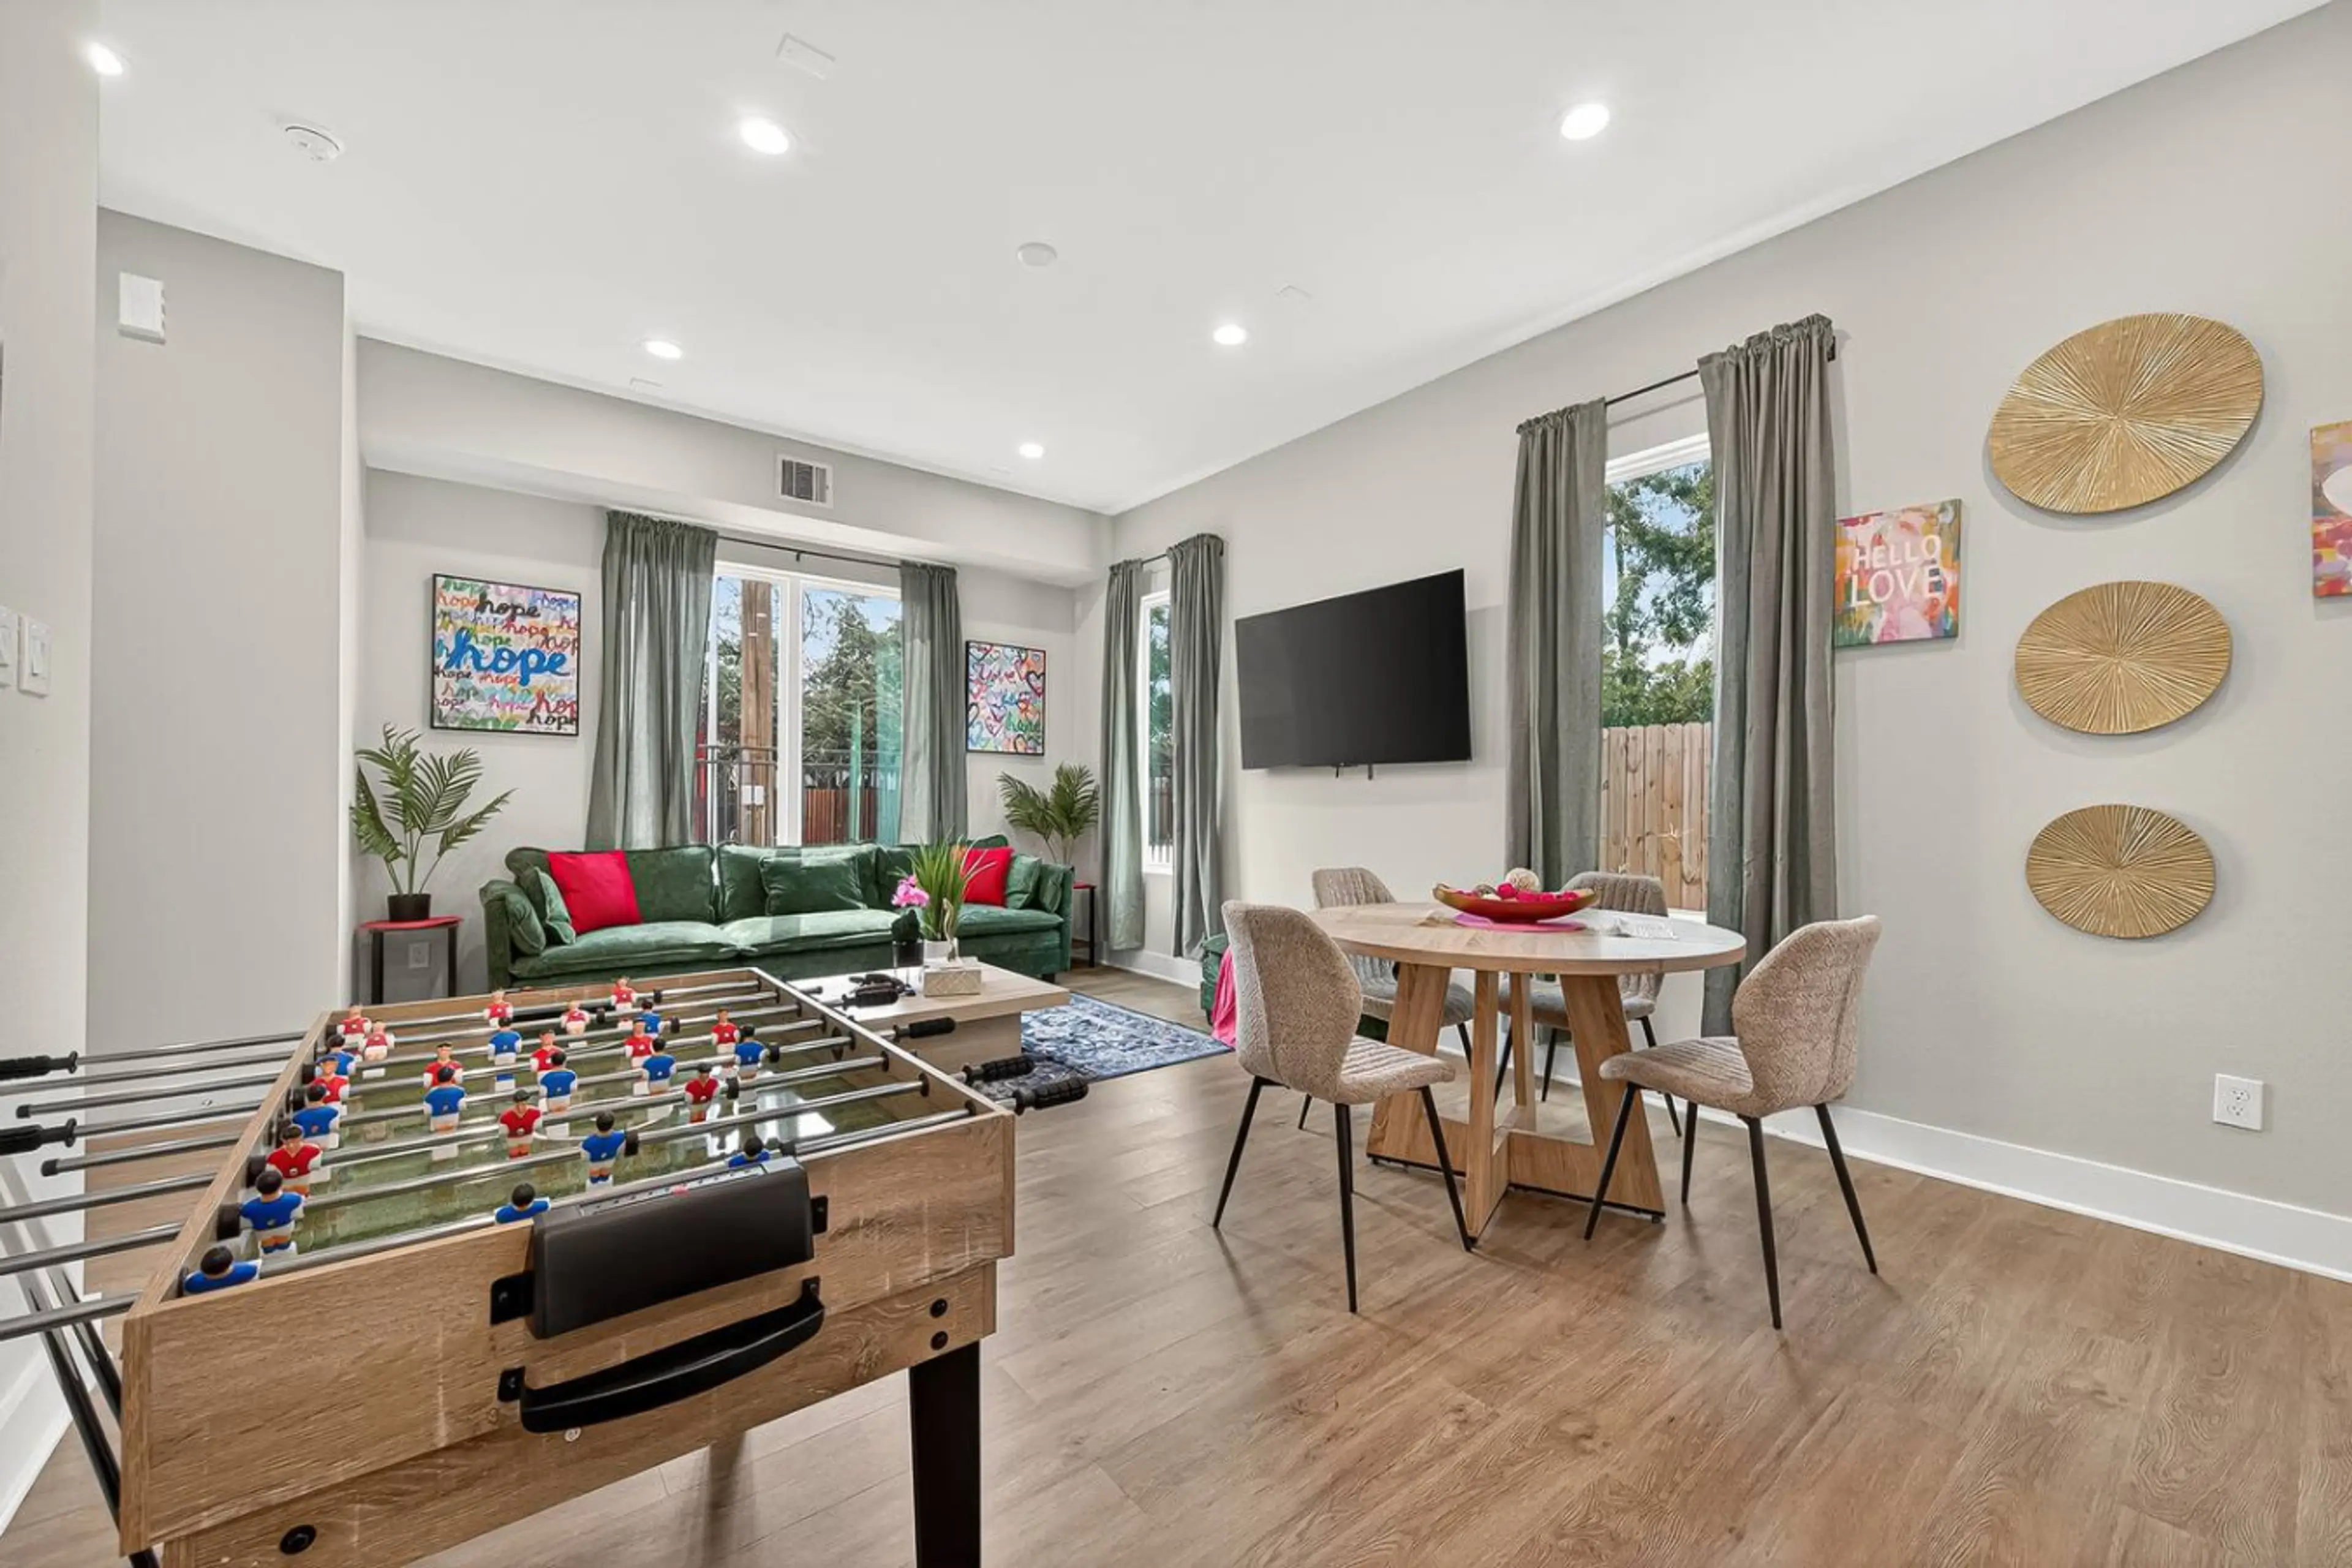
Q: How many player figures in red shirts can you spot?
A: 13